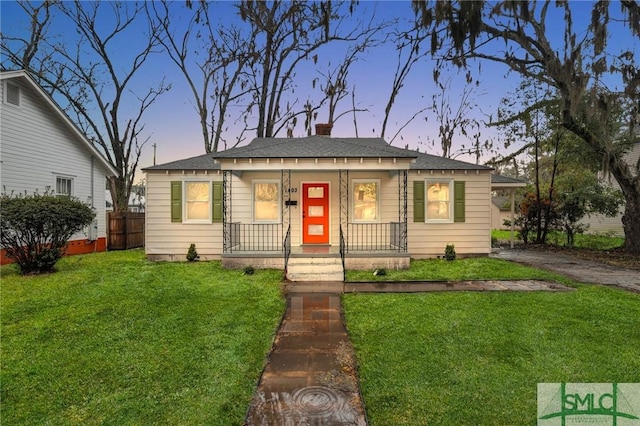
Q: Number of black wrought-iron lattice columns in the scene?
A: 4